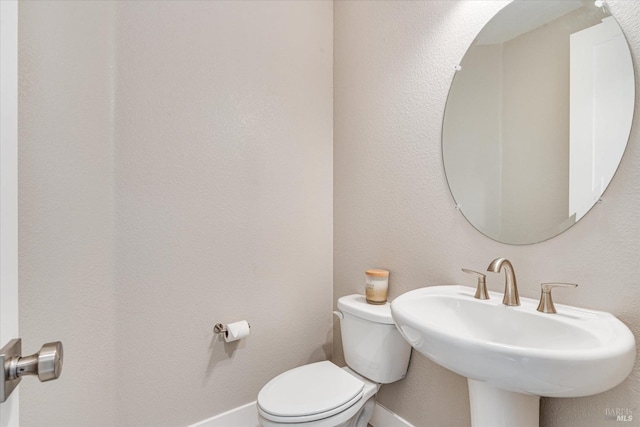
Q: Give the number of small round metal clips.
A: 4